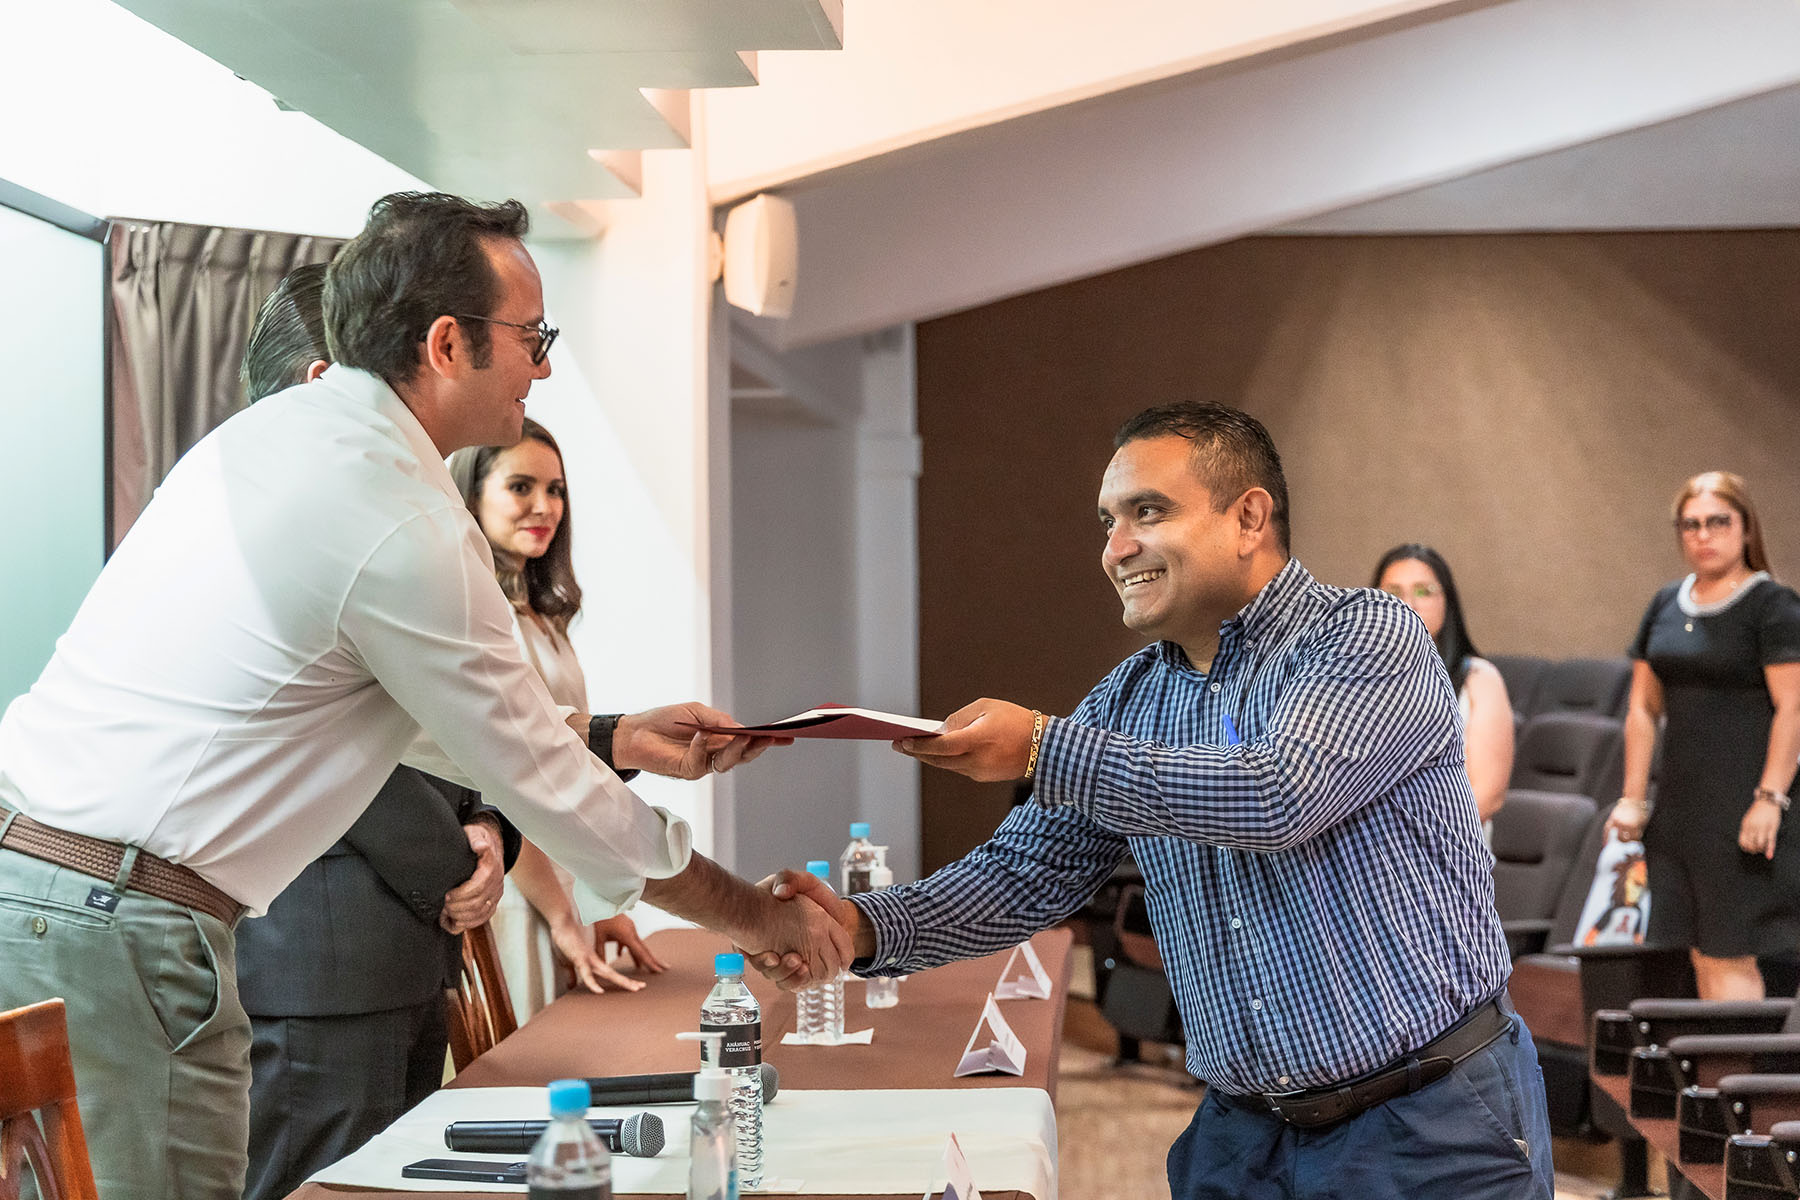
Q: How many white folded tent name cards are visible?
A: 3